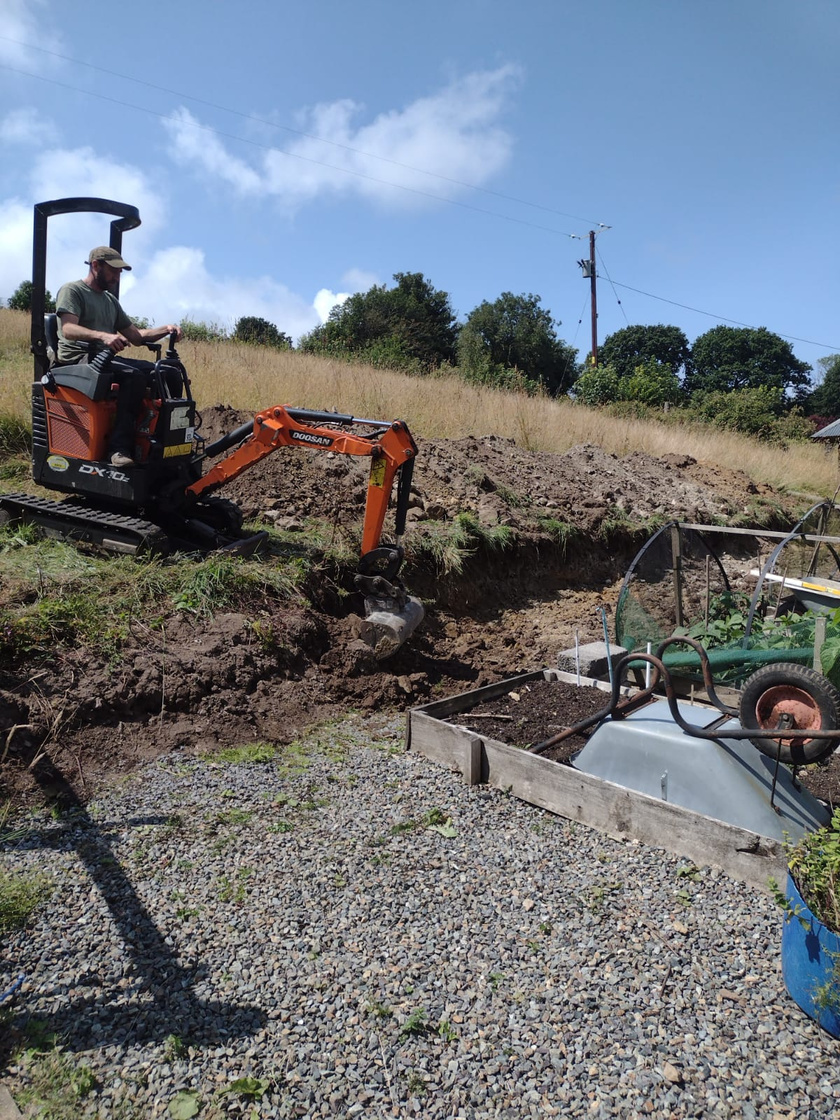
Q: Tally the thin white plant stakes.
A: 2